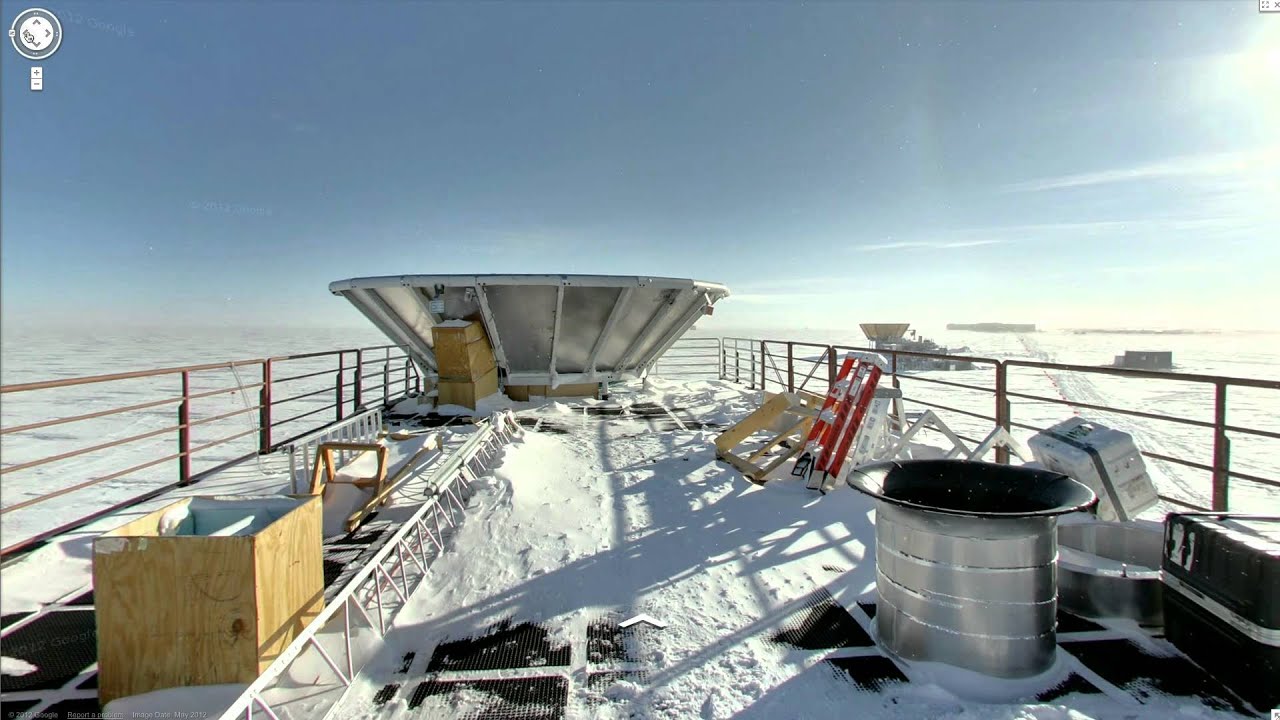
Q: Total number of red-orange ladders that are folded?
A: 1